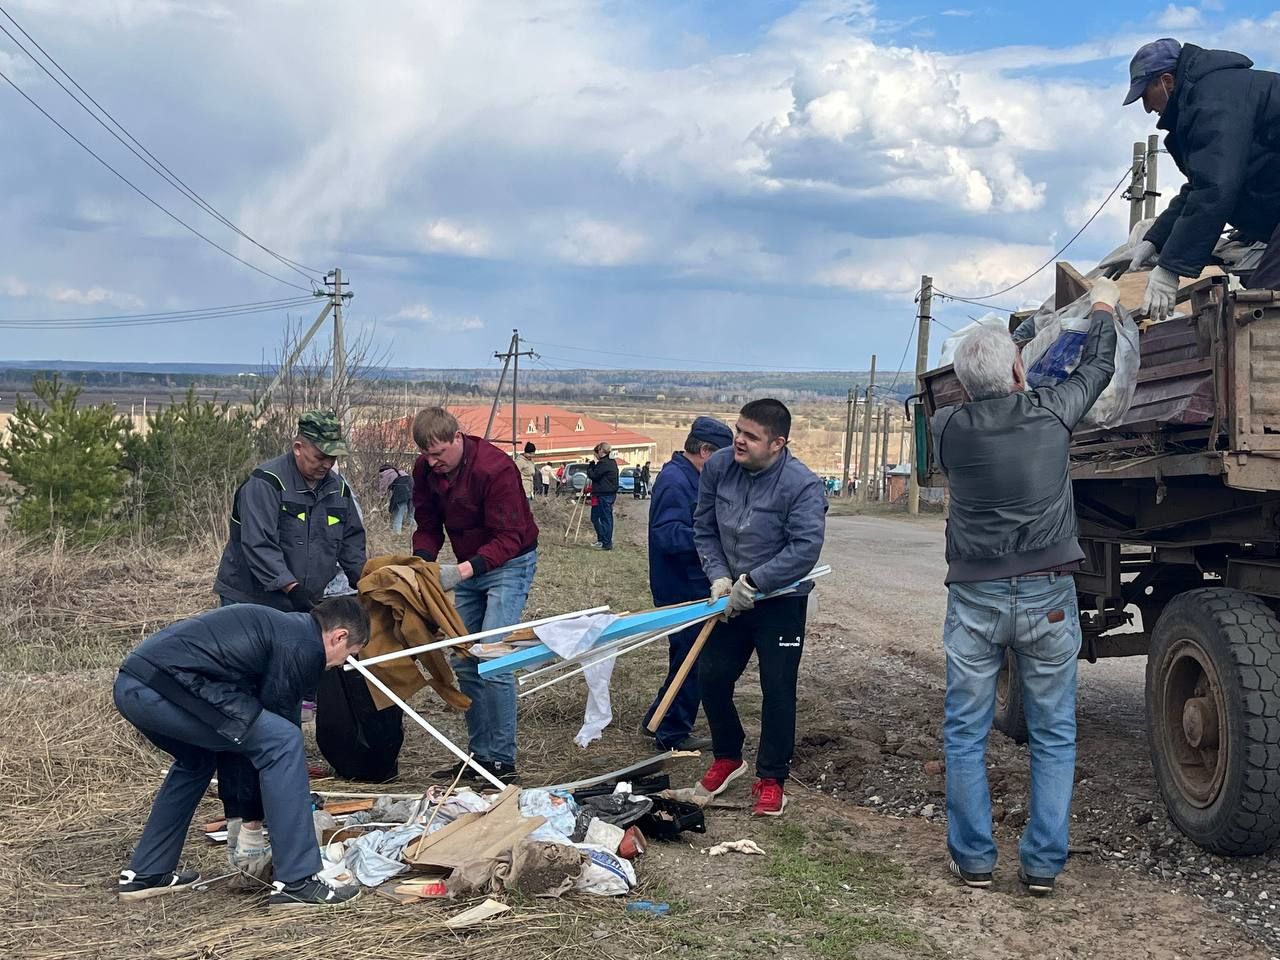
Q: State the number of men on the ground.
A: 6